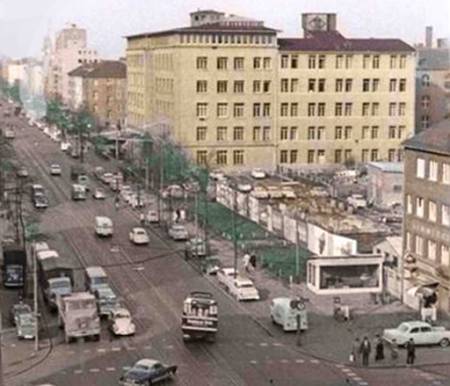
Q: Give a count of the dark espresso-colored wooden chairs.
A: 0